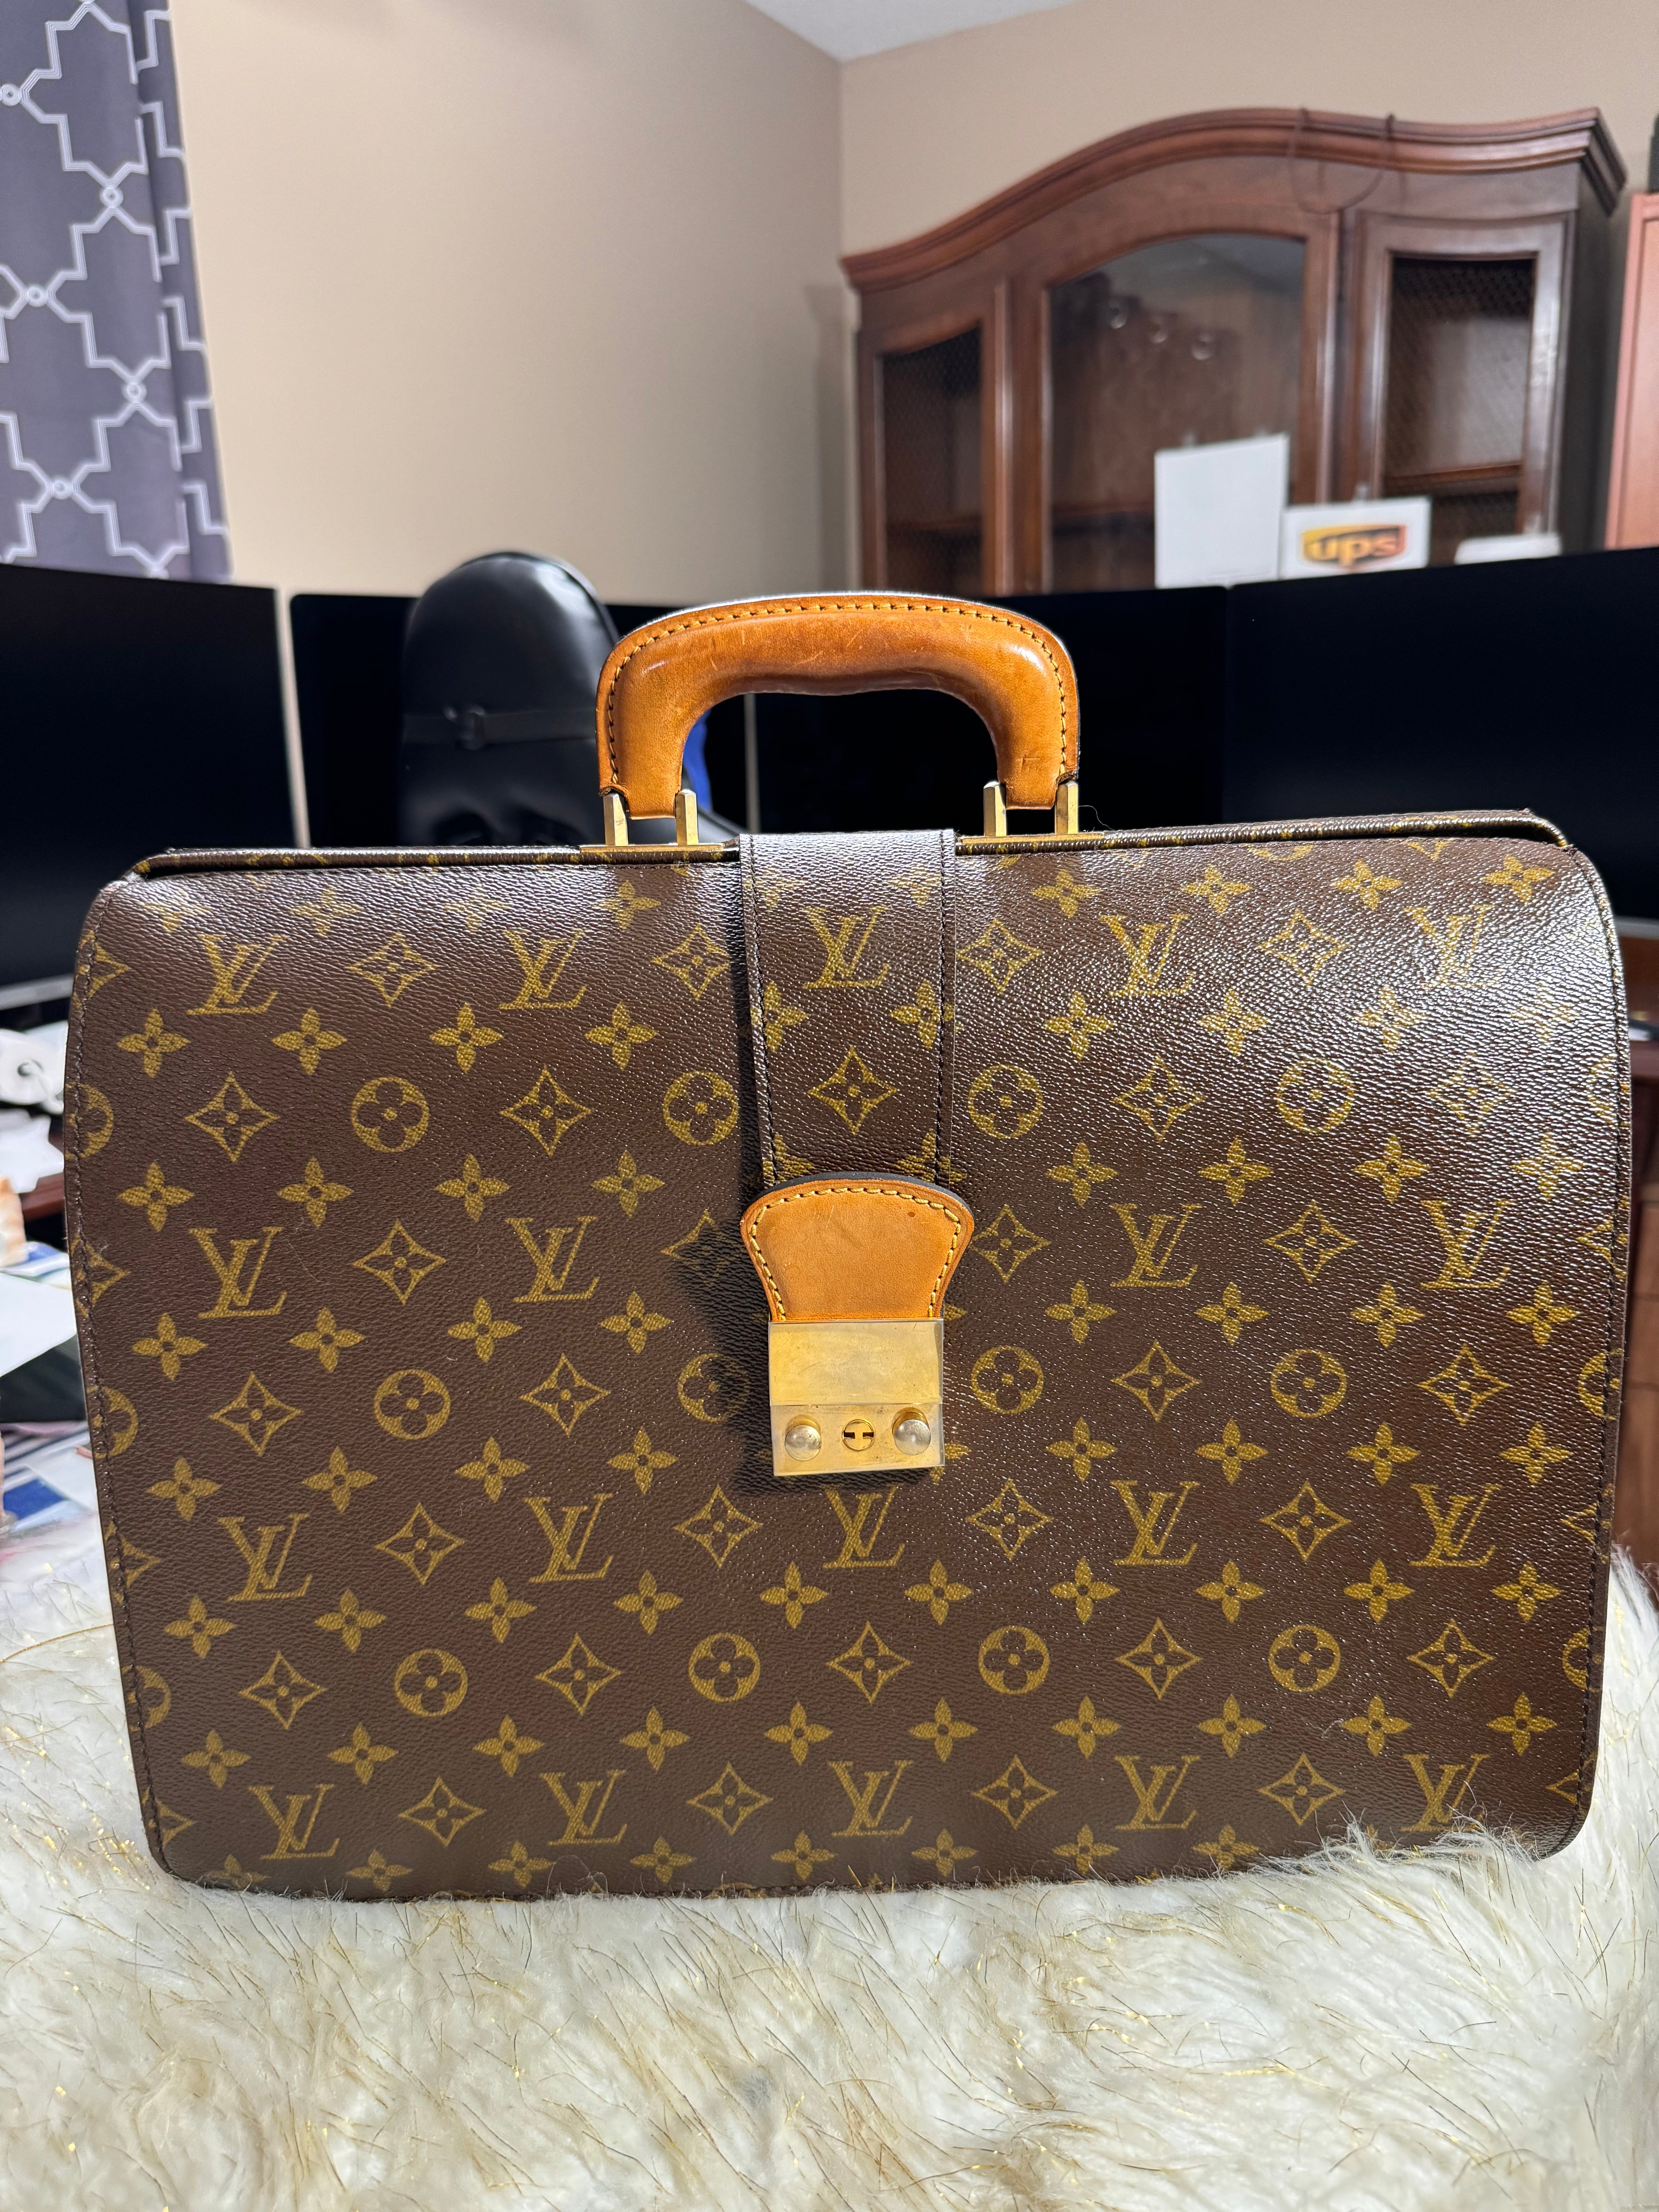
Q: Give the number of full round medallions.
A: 12